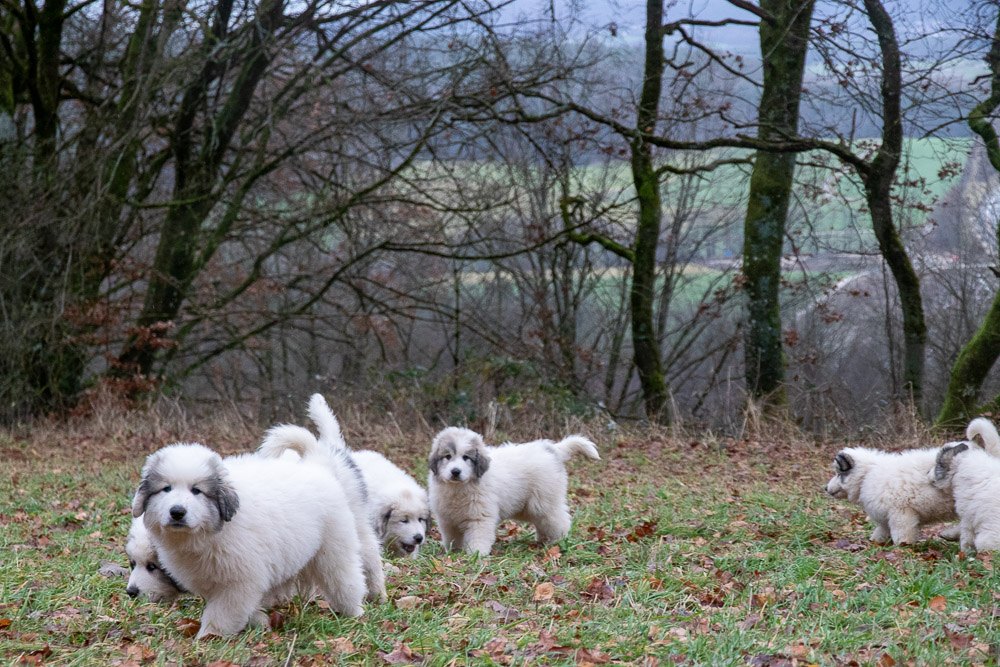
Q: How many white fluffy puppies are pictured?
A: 6